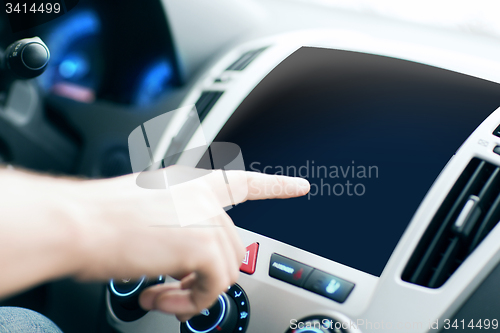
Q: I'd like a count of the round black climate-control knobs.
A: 3